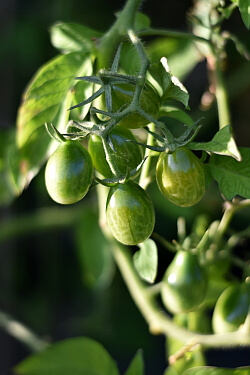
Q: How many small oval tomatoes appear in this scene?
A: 7